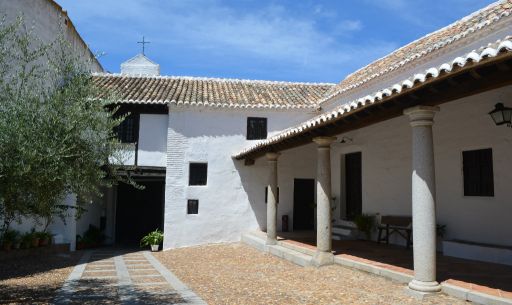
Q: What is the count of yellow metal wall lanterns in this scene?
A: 0